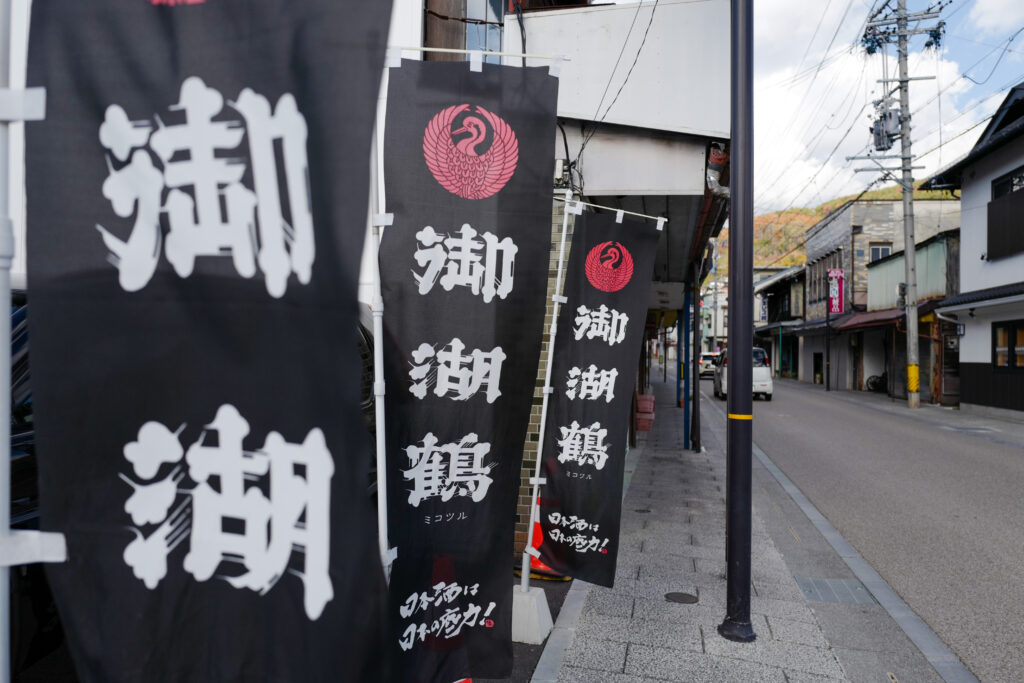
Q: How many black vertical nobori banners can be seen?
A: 3